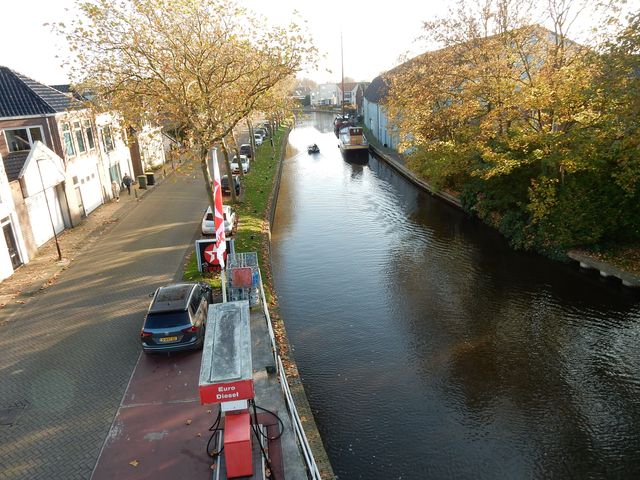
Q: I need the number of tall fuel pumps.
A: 1